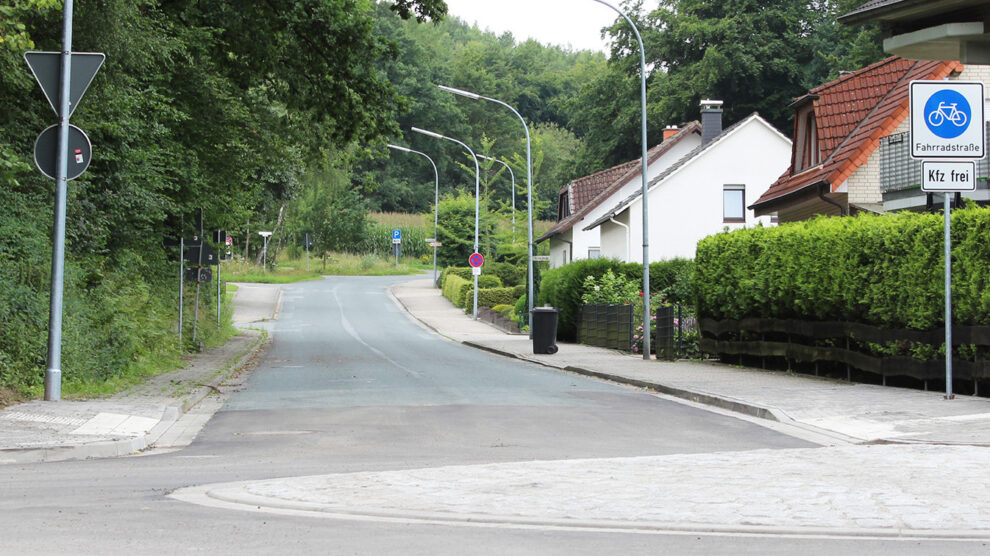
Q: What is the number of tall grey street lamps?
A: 5